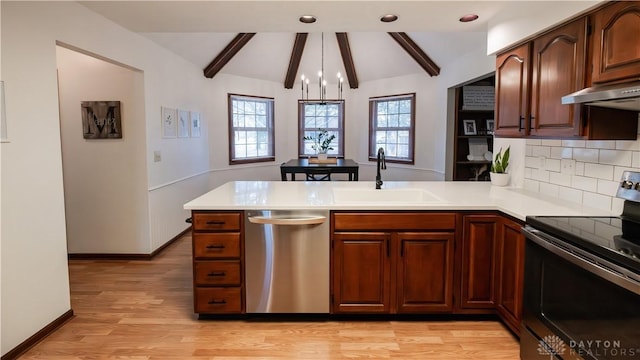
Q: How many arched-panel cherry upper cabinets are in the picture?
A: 3